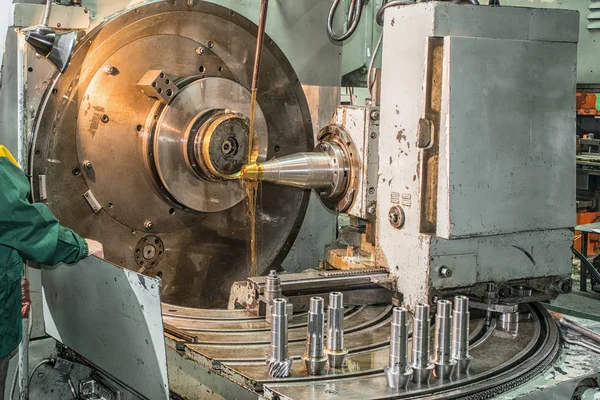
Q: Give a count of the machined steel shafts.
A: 7